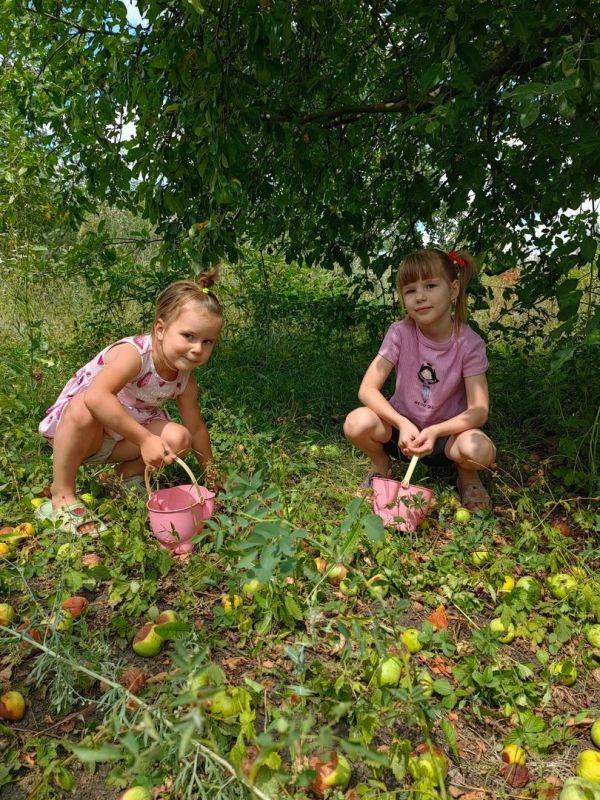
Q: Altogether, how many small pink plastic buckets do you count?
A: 2